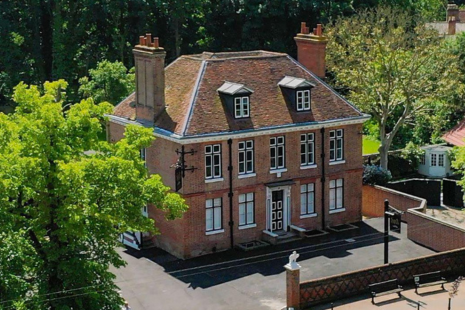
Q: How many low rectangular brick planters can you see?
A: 3